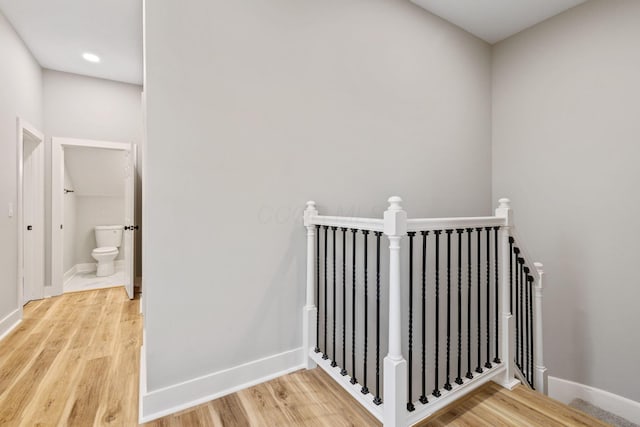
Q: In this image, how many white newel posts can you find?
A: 4